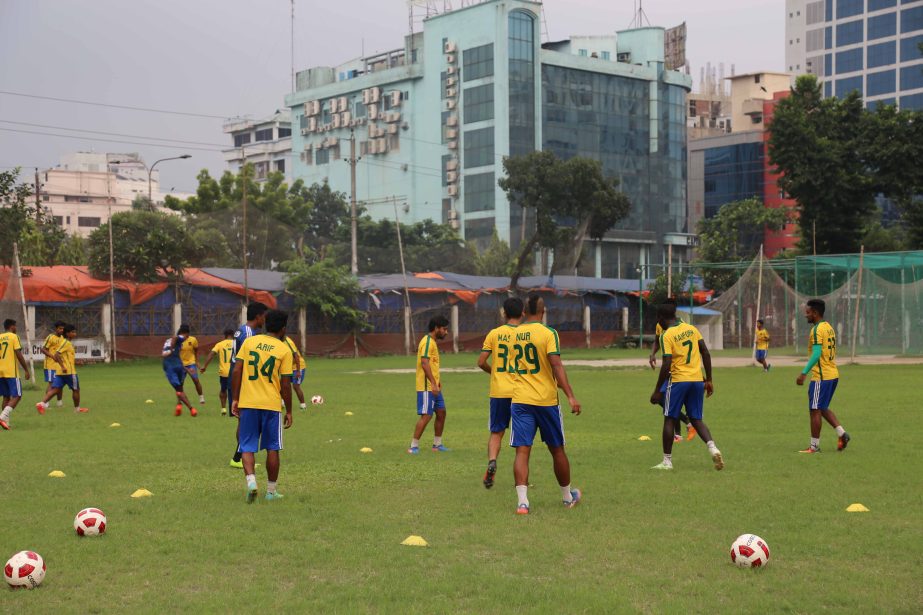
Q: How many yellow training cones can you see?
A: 9